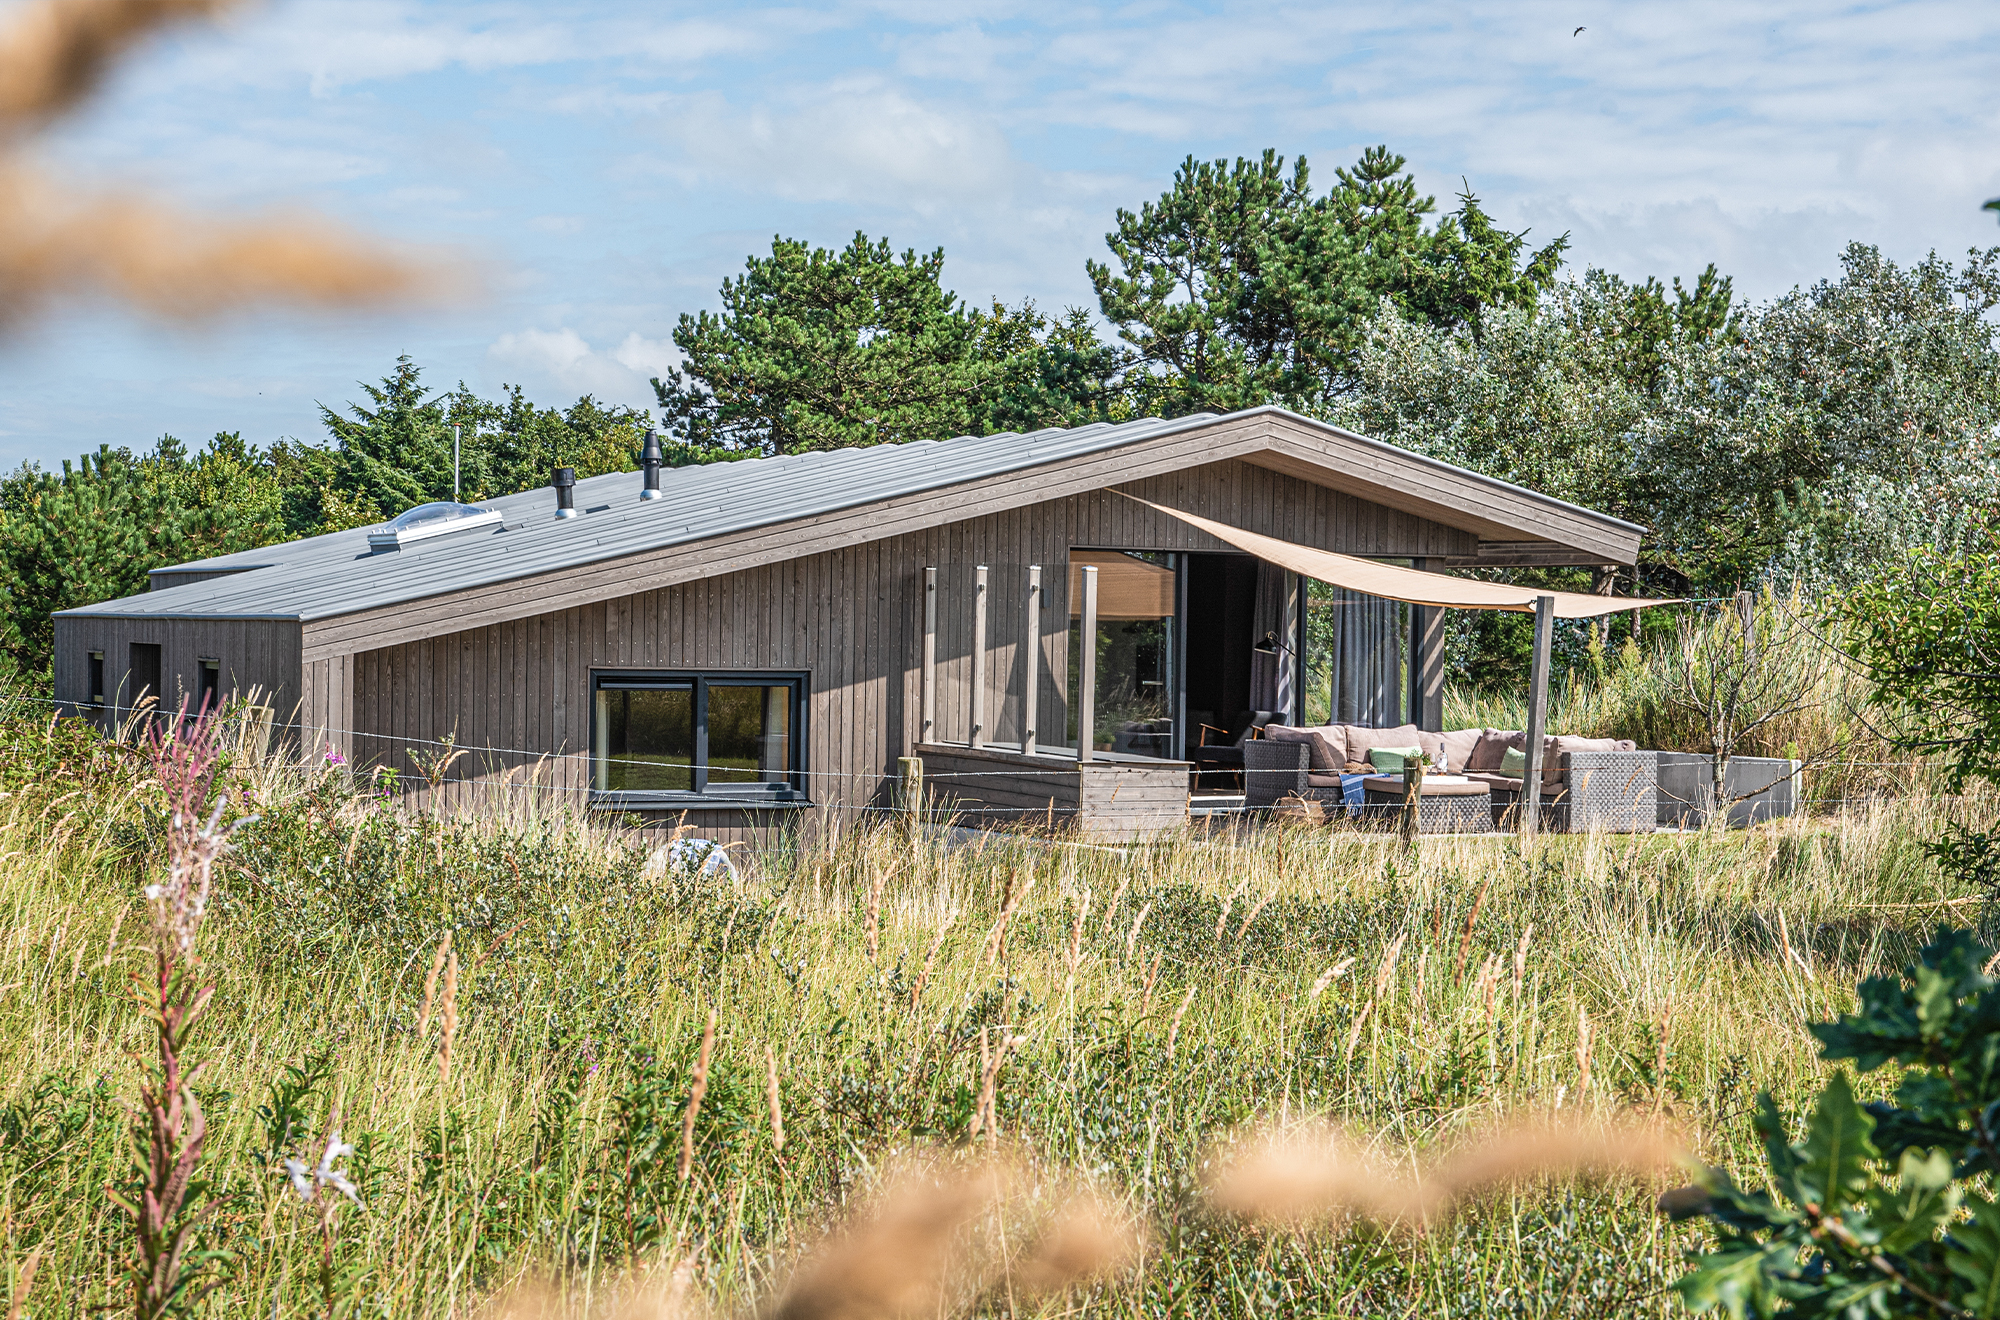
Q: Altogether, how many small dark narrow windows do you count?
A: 2